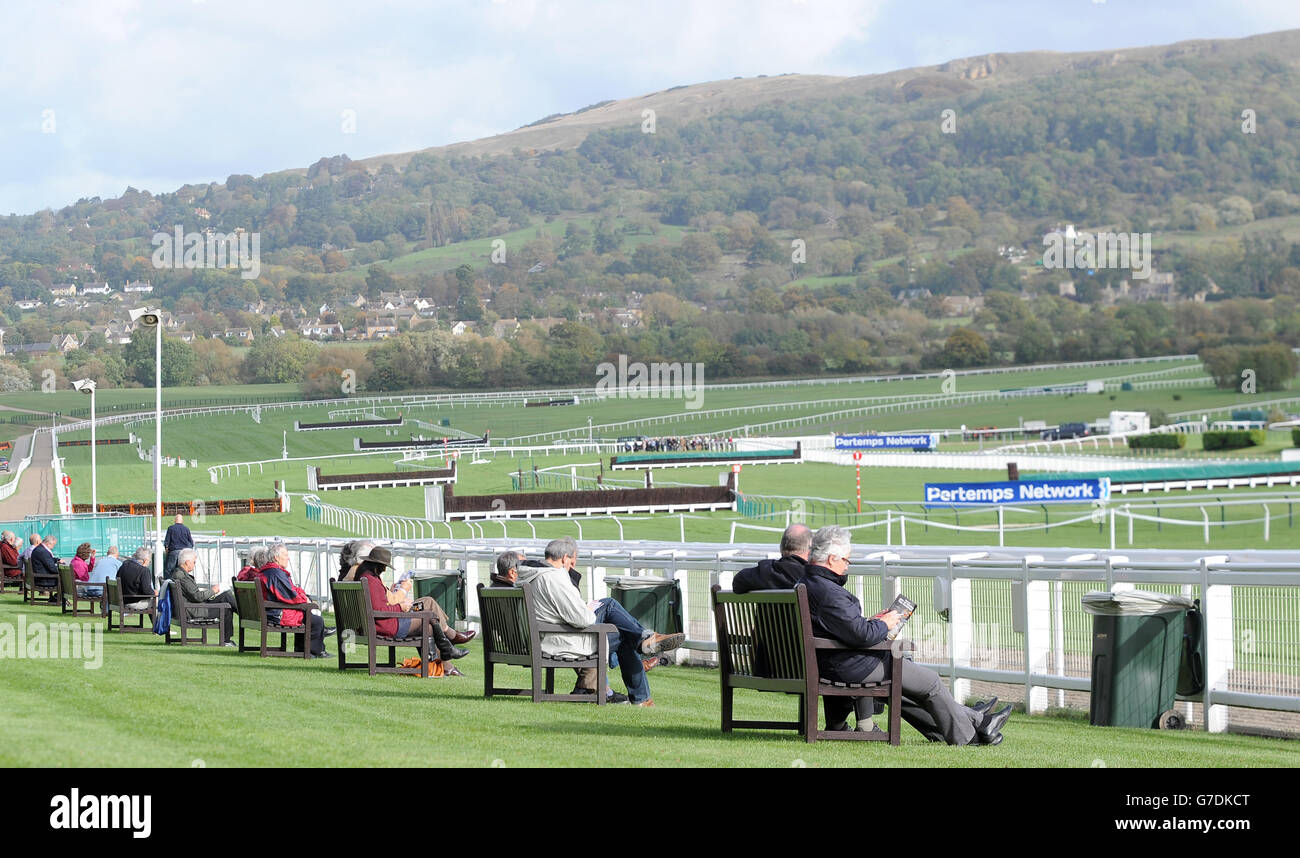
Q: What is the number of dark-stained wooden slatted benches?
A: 9